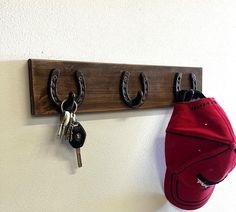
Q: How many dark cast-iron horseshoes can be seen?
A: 3